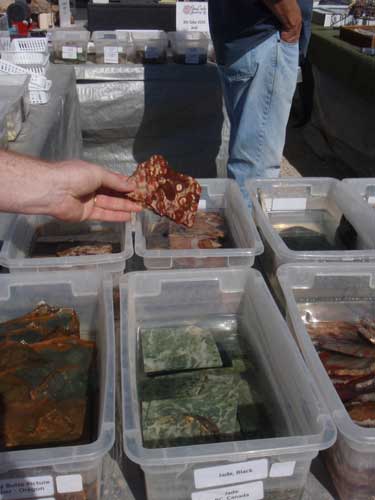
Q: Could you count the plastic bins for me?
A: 12